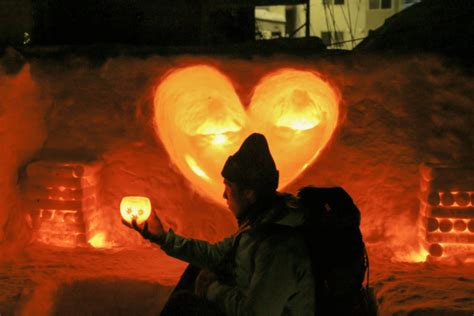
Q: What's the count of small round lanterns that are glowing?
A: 1